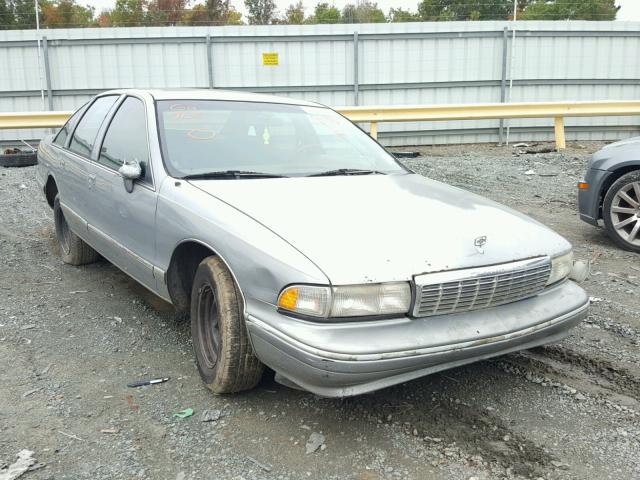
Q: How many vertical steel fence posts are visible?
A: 4